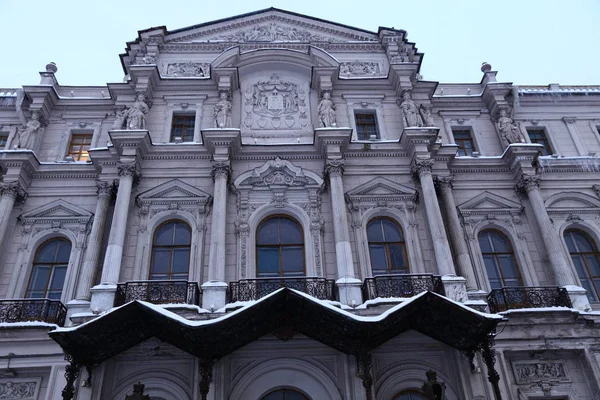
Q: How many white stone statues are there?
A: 6